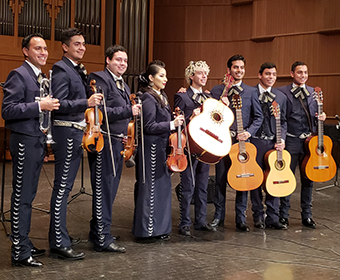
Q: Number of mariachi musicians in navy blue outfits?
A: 8